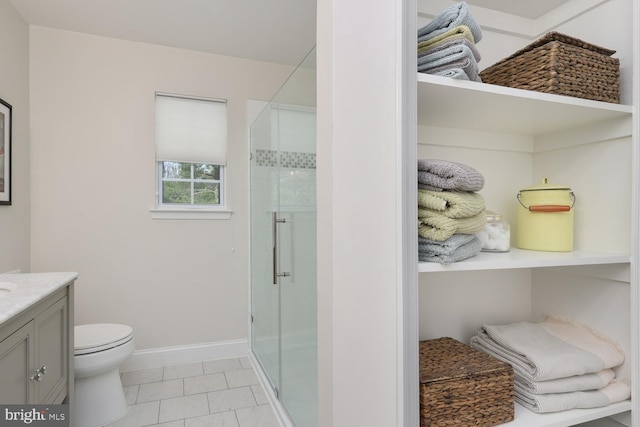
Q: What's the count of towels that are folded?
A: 13